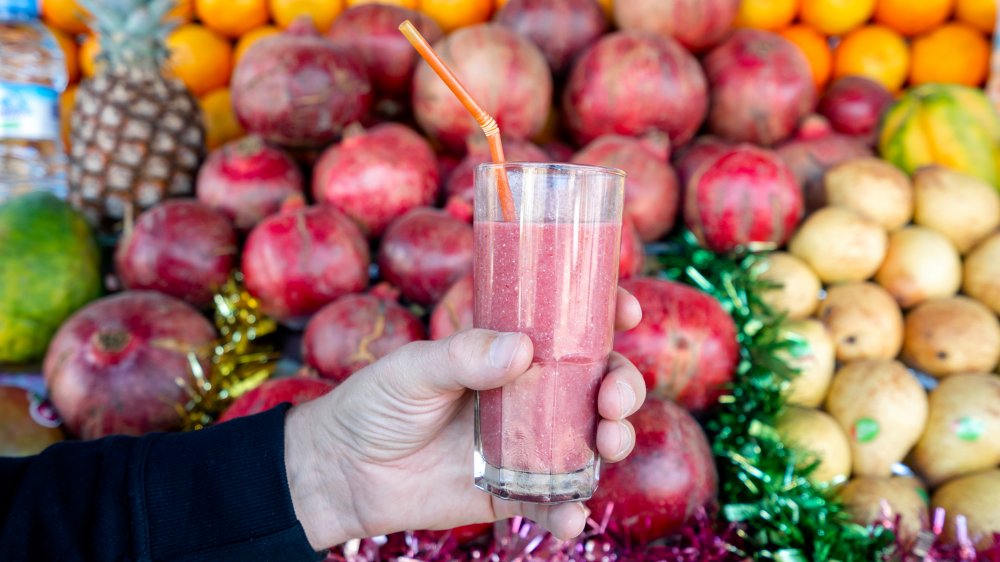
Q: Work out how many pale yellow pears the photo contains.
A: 14